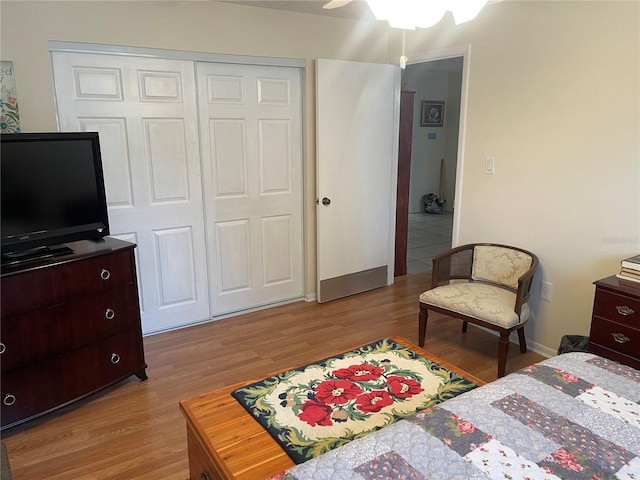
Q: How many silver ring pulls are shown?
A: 5